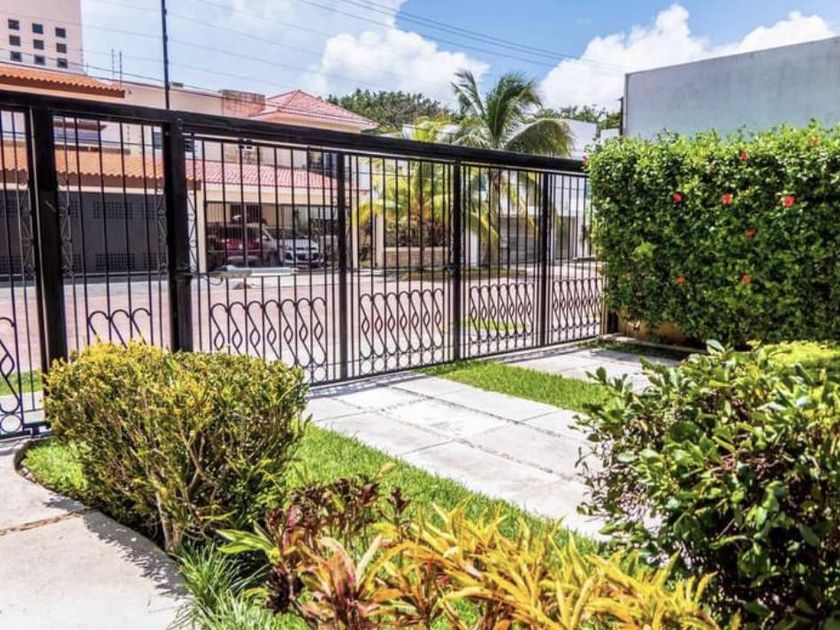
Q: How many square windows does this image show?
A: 9